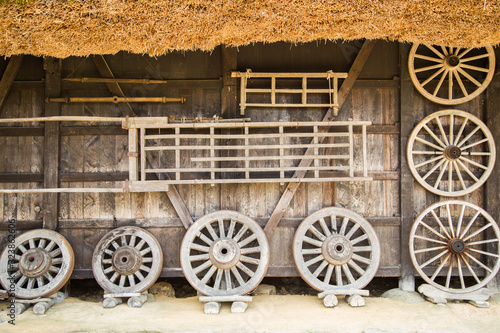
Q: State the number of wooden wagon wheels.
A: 7